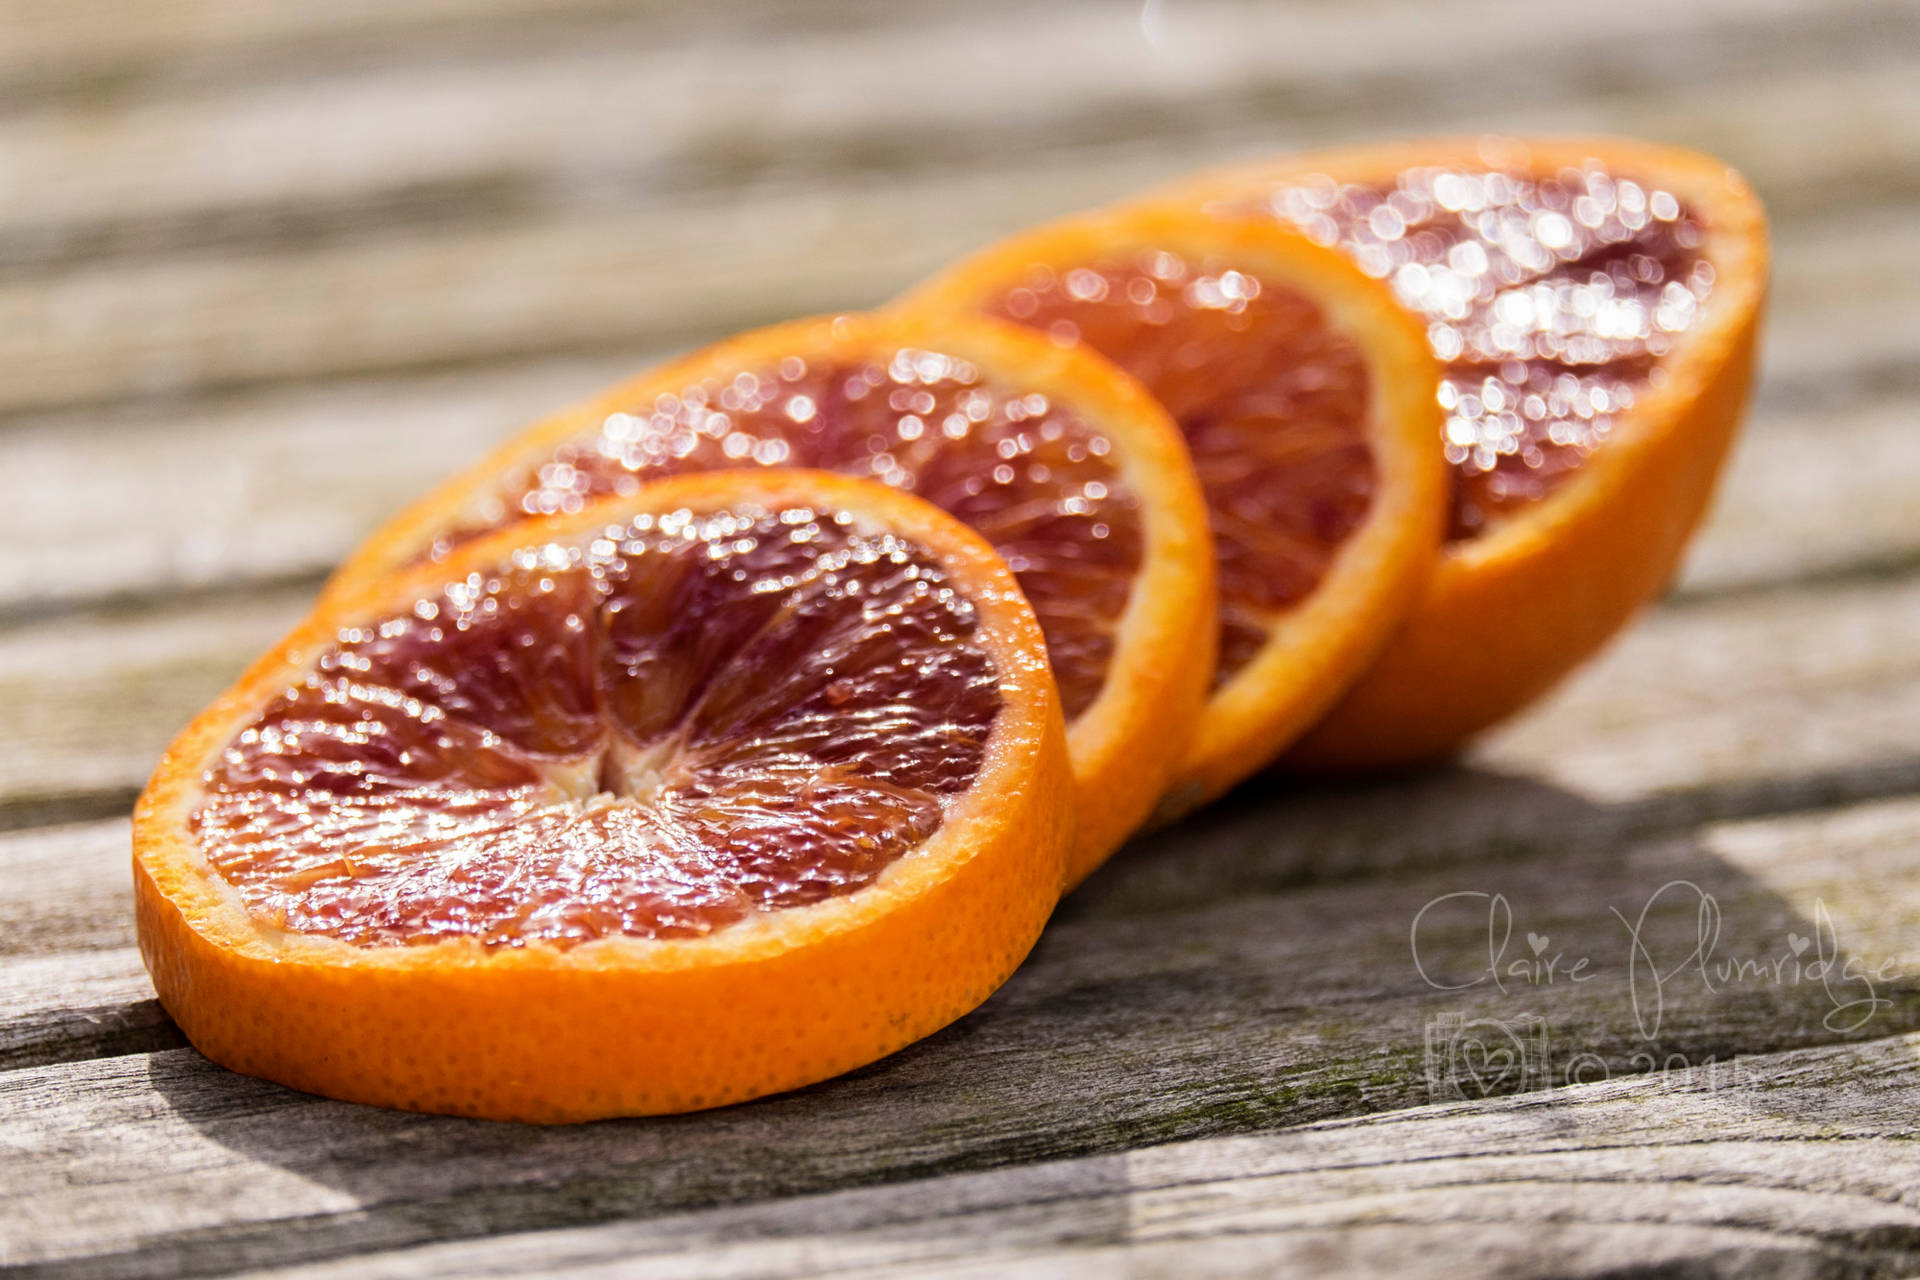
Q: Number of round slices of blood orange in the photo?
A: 3